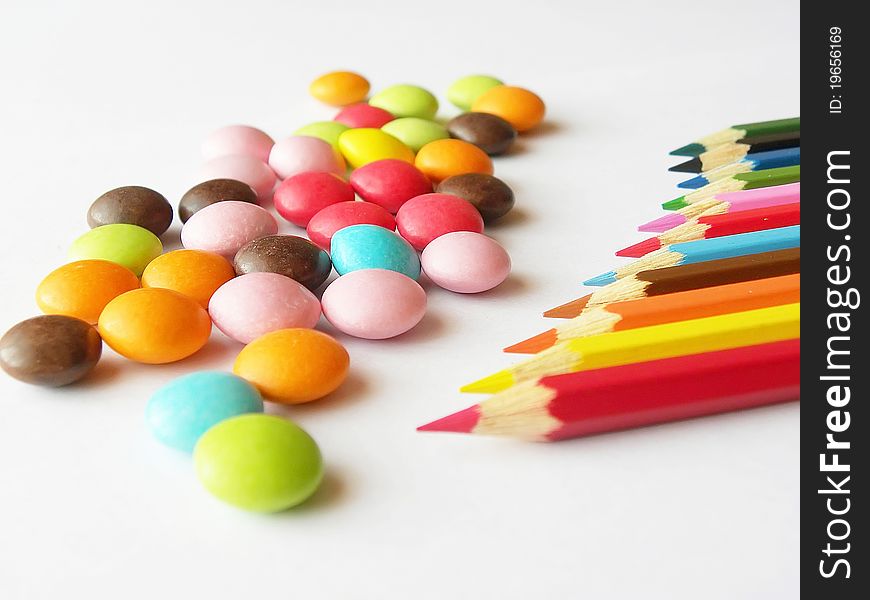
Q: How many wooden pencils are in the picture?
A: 11